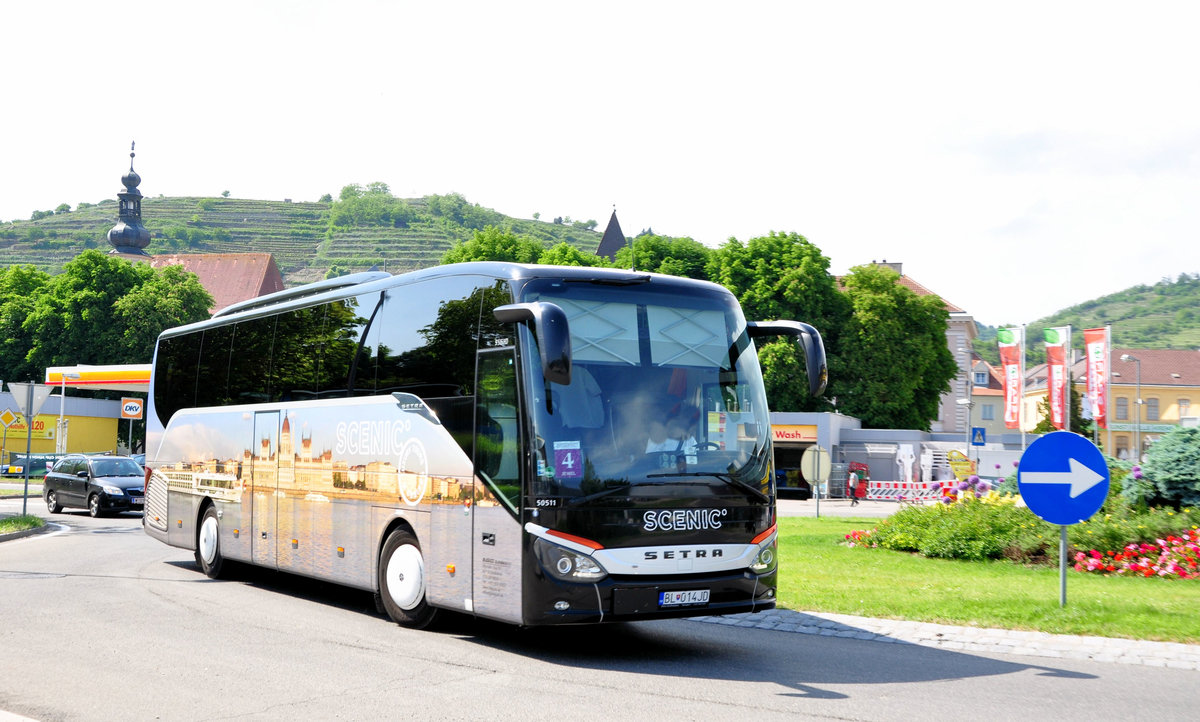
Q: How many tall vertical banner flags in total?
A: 3